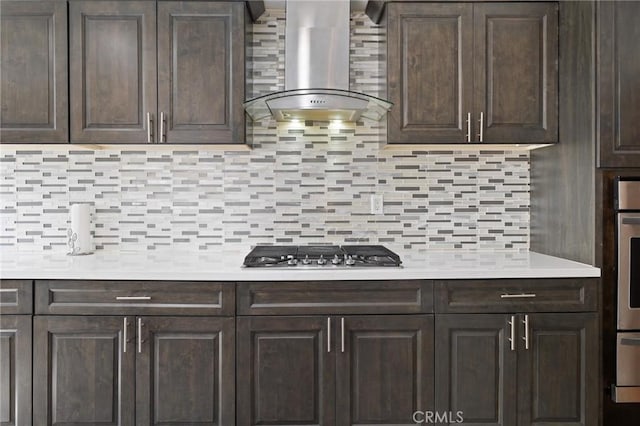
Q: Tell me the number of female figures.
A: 0